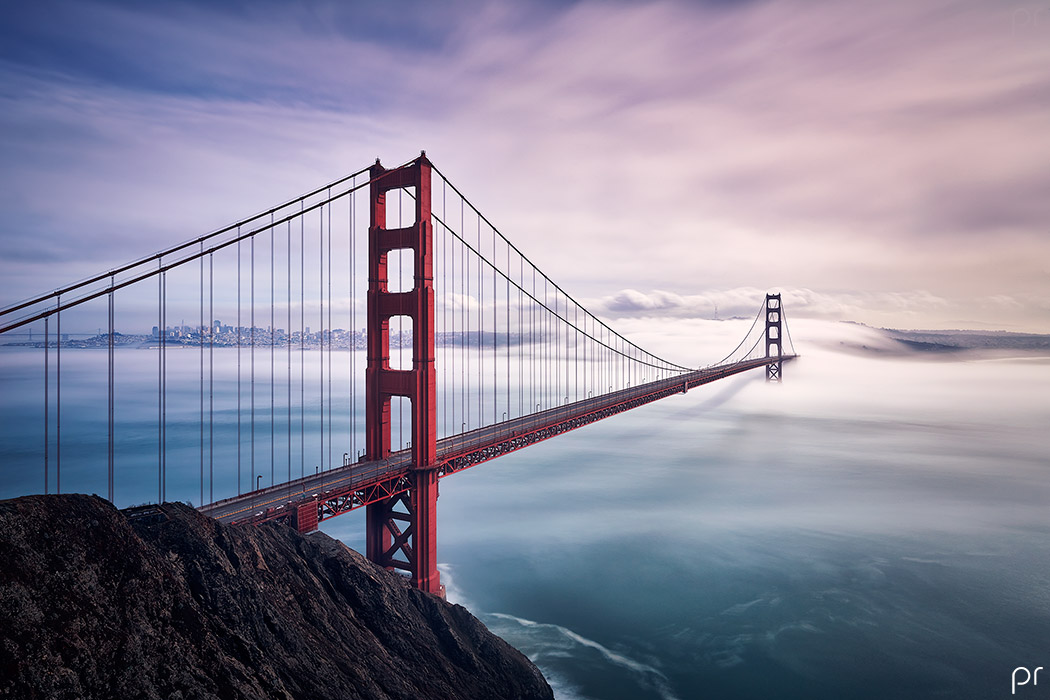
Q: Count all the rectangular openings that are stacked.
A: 4